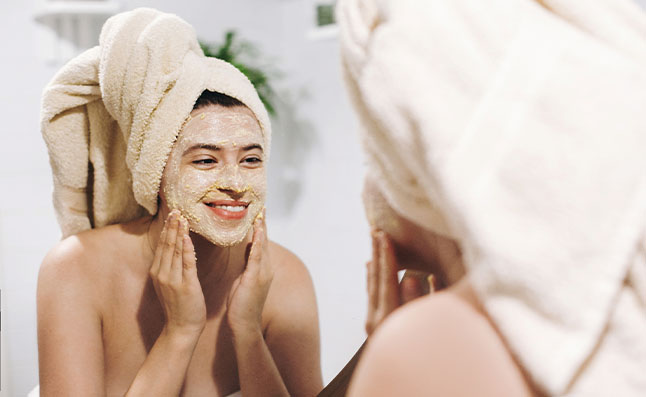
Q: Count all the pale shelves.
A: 2